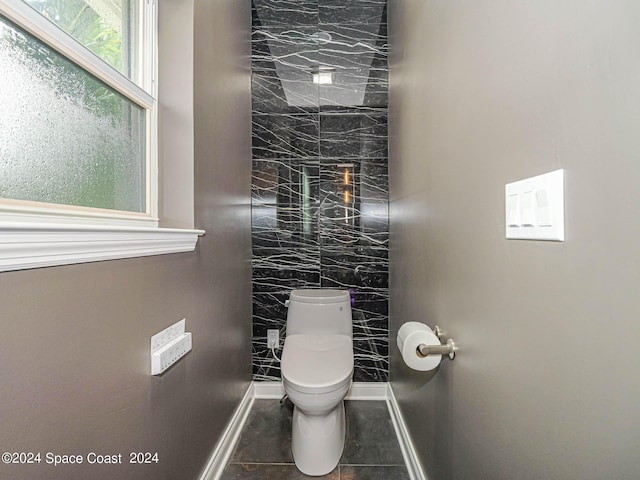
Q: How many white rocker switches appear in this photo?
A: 3